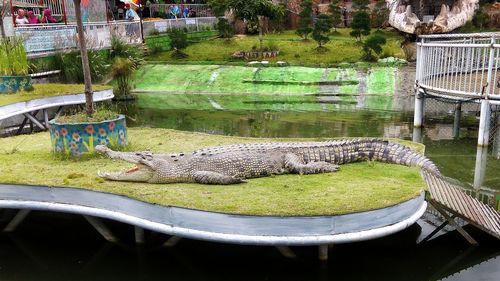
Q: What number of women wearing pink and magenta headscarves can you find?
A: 3